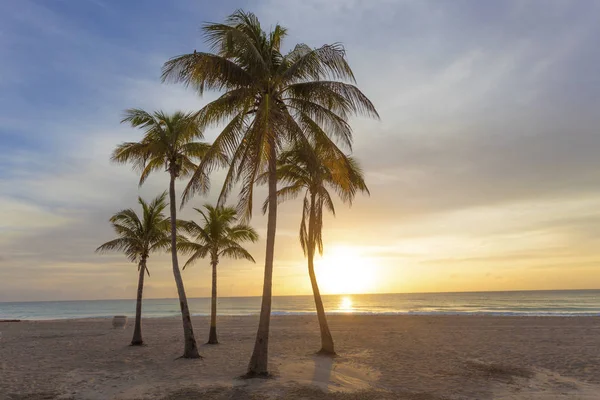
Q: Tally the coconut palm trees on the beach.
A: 5